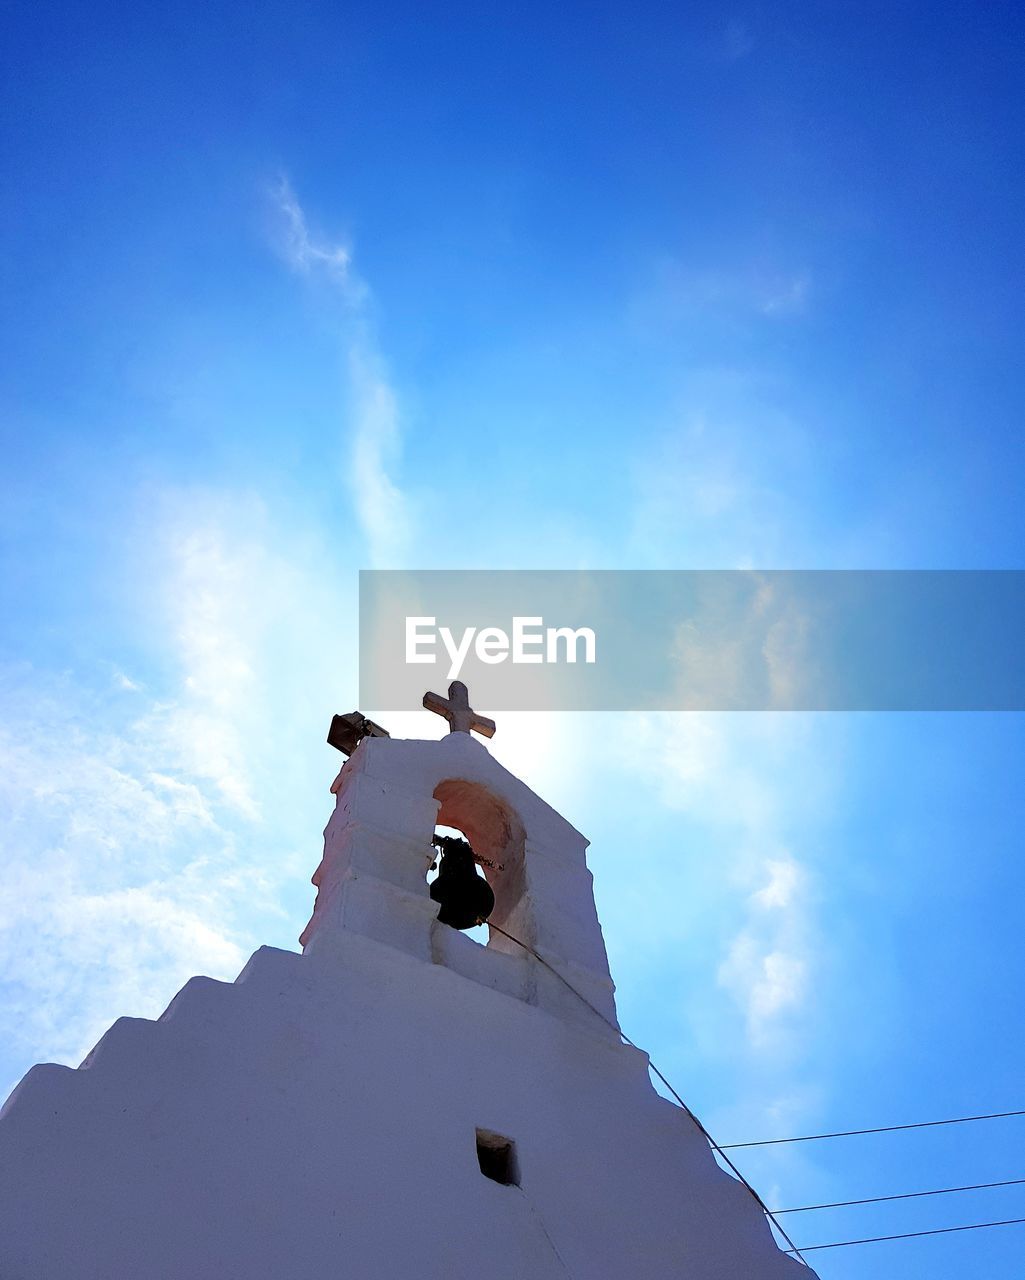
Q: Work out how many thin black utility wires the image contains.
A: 3